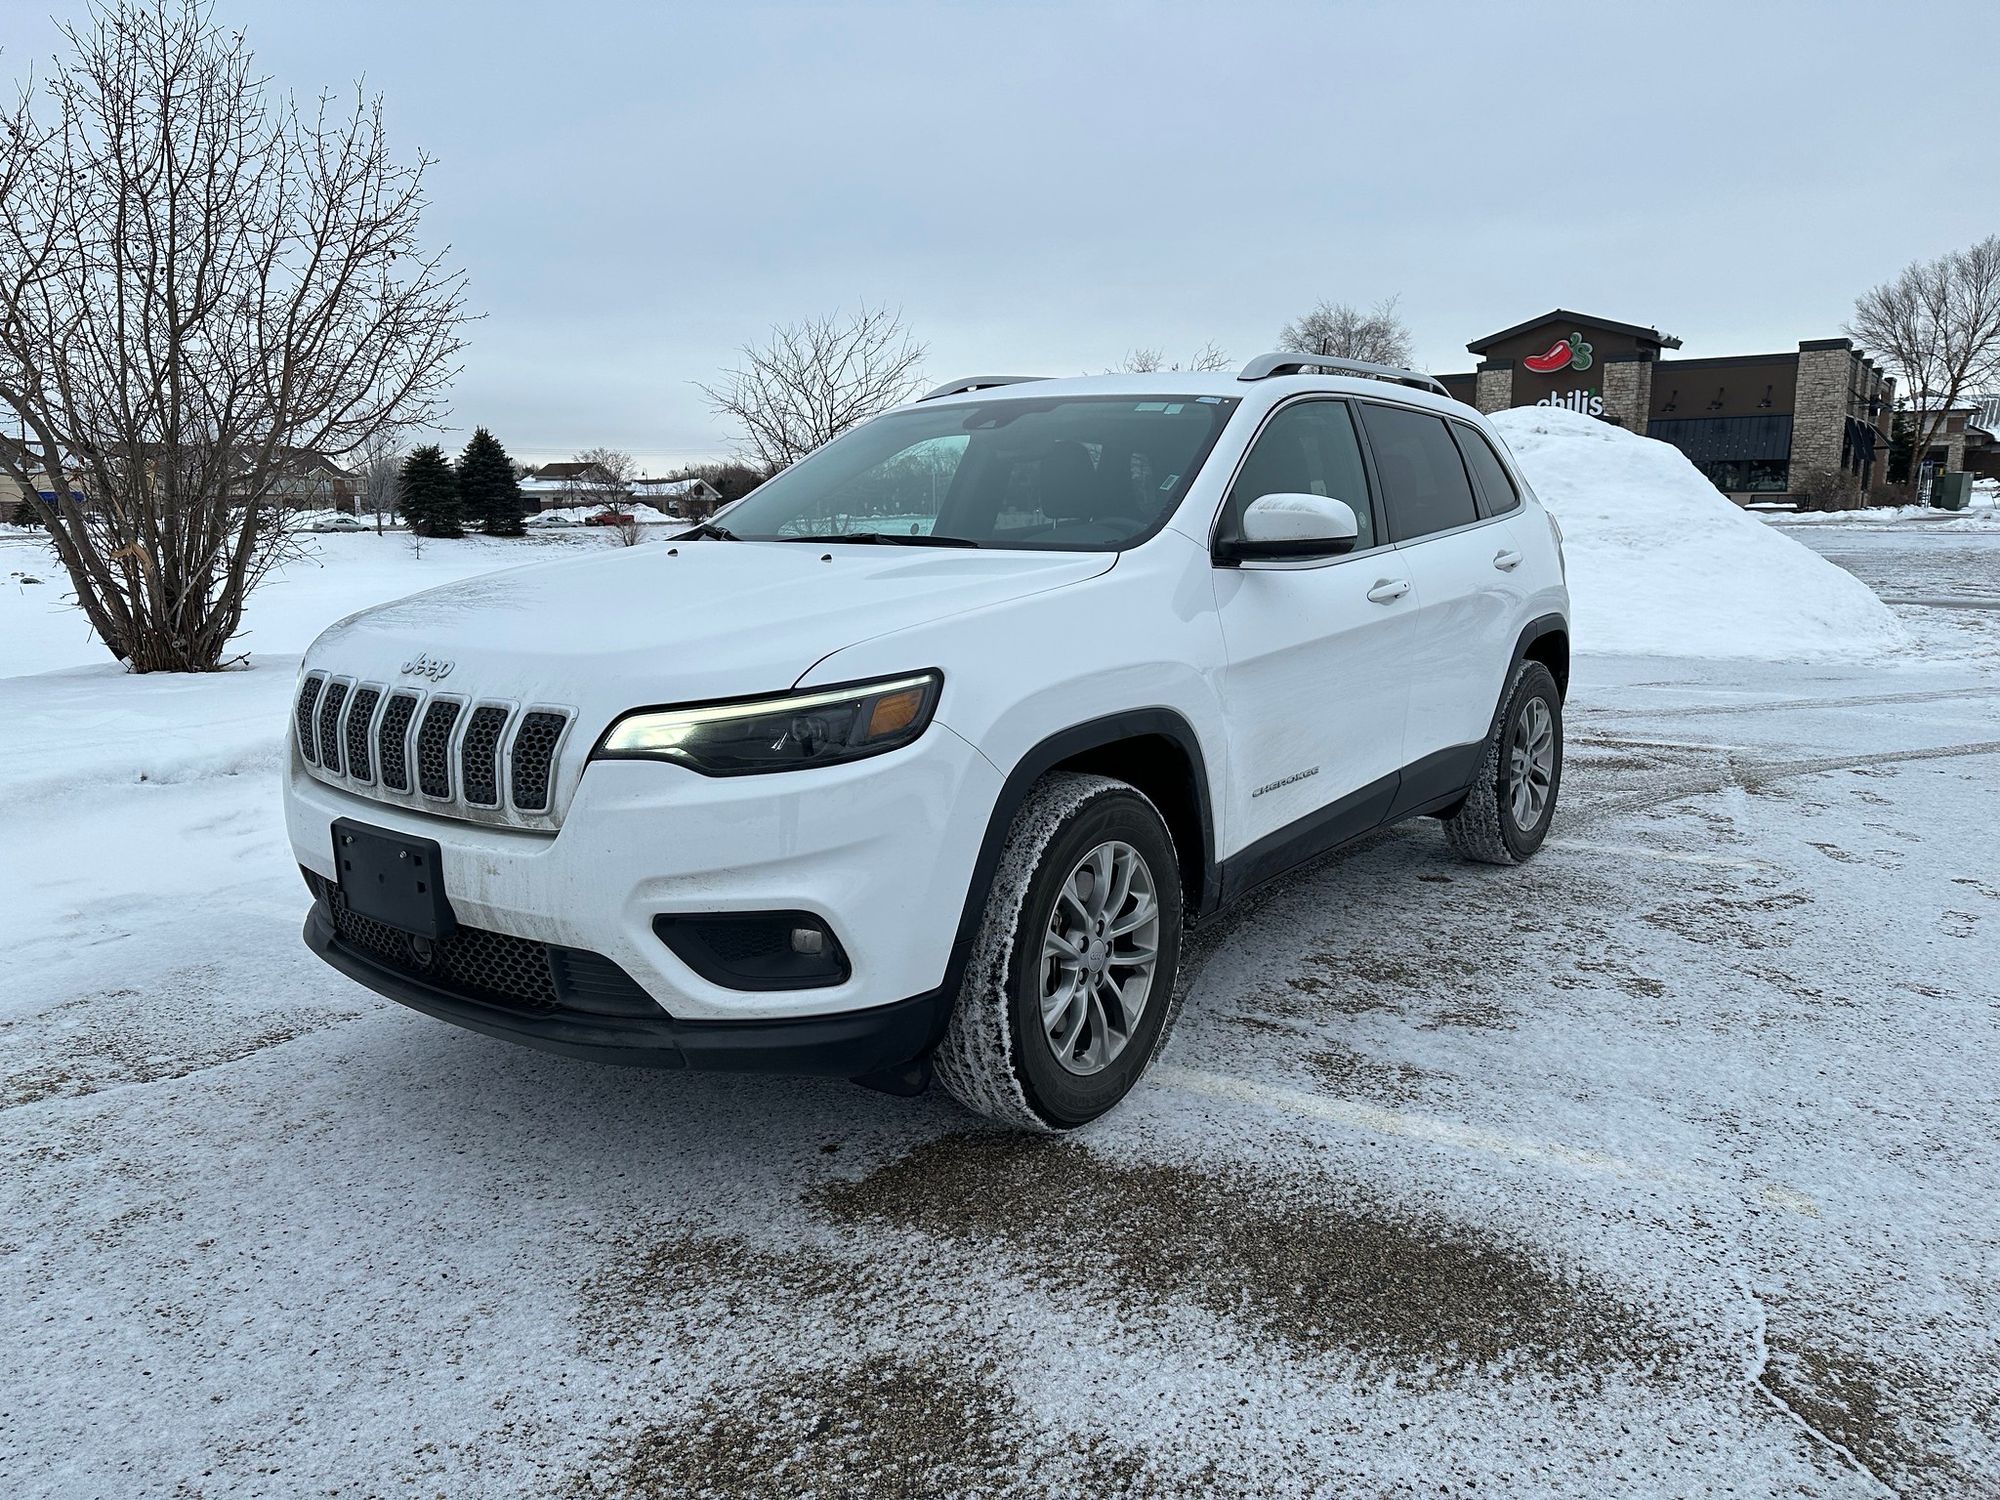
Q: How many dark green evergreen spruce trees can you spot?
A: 2